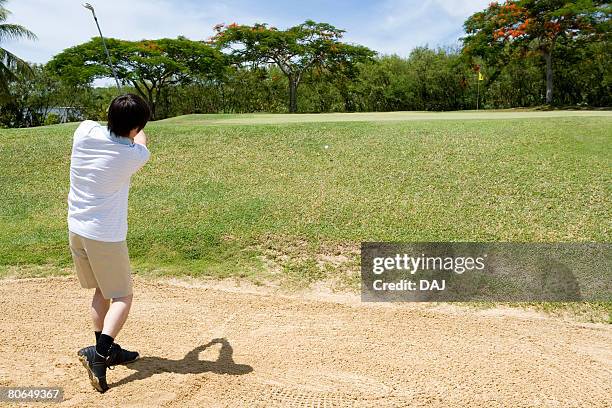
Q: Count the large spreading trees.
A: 3